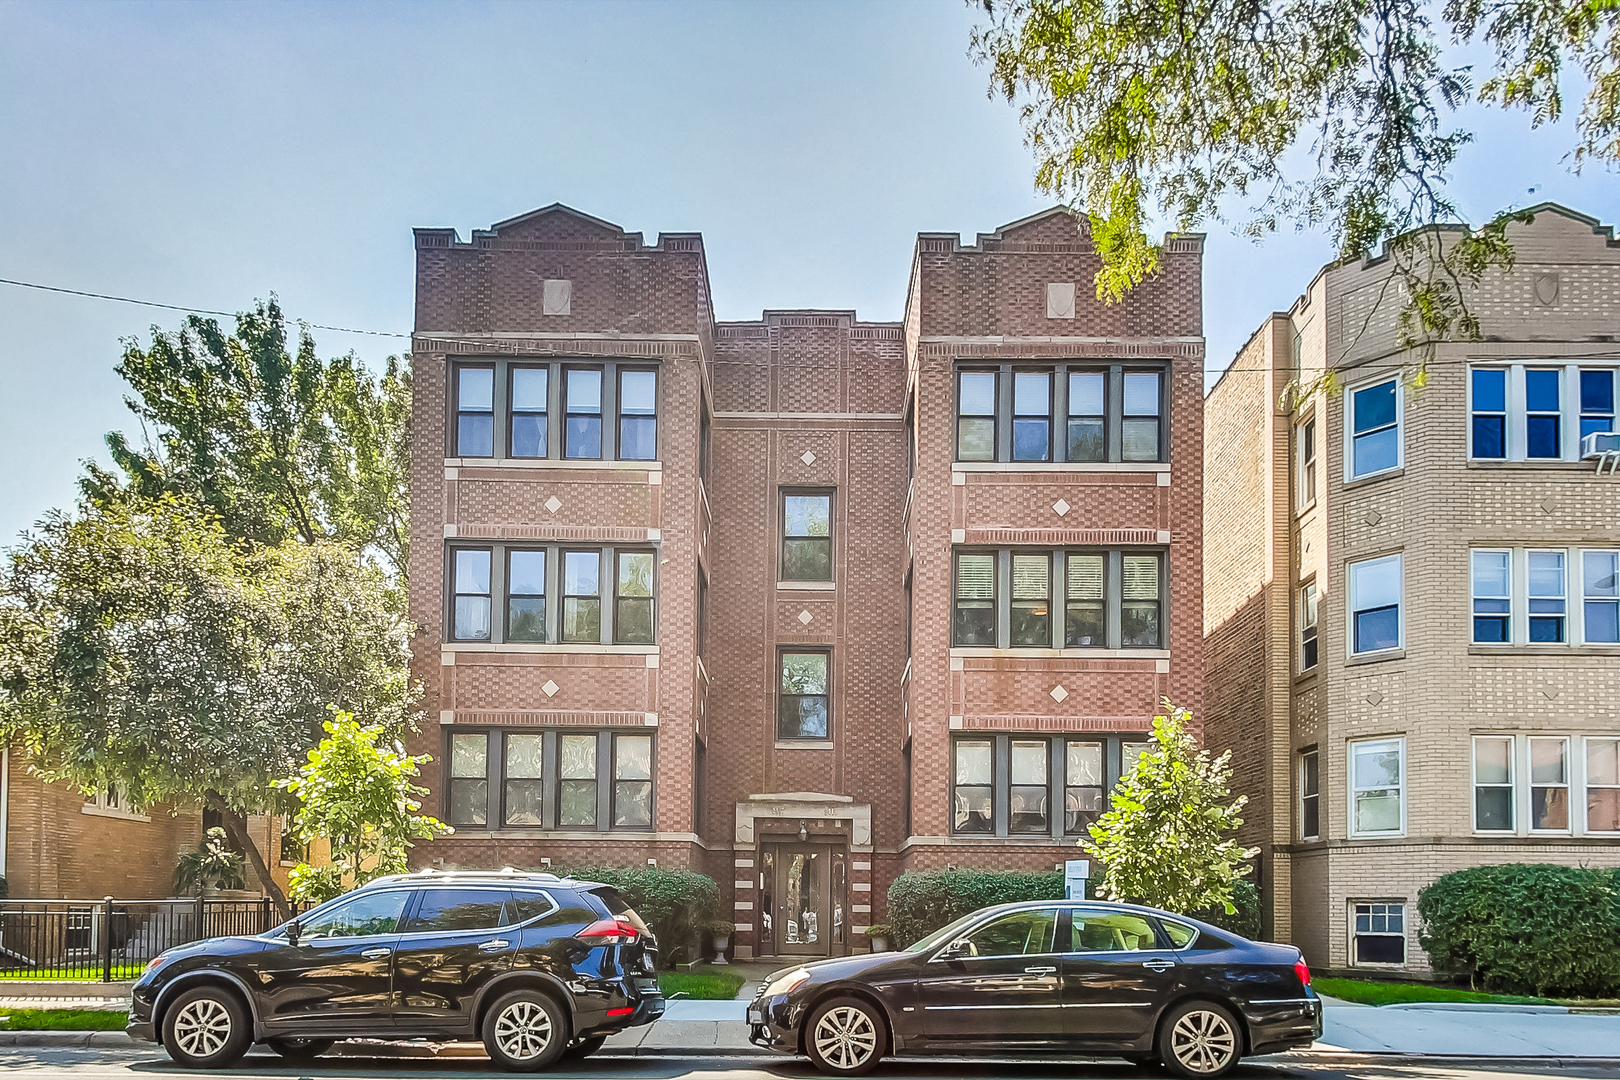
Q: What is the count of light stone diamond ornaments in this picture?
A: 6